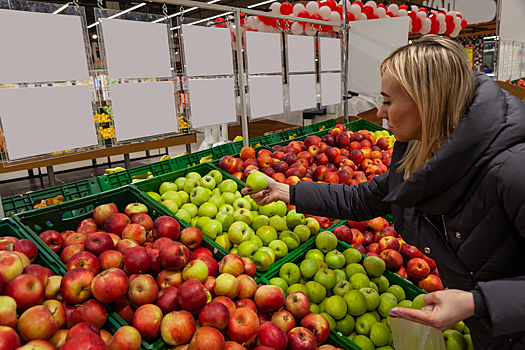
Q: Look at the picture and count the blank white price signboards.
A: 12